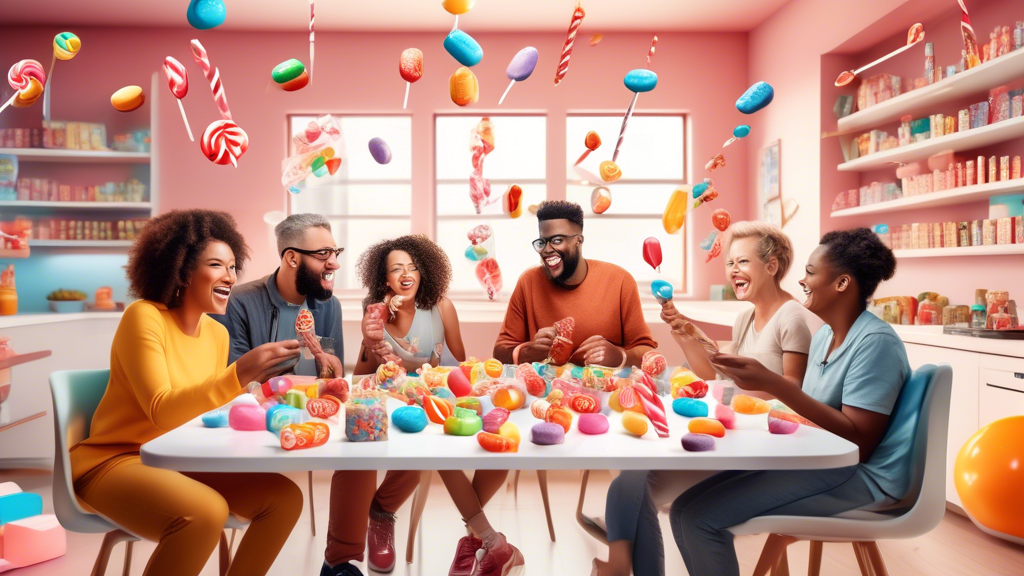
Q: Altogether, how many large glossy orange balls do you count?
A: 1